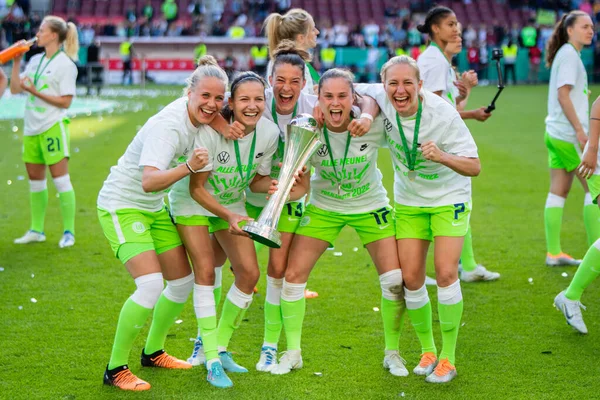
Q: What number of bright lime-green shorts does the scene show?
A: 8